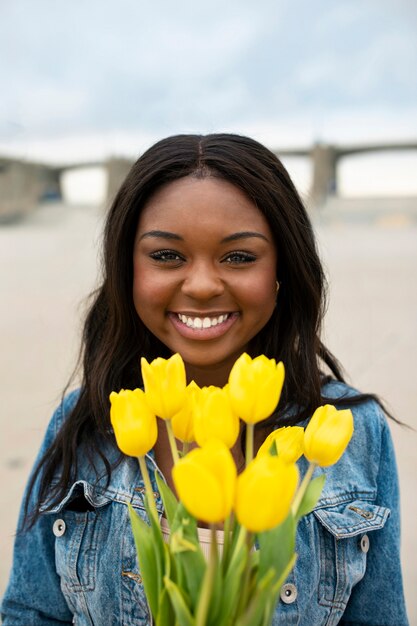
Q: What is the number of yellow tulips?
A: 9